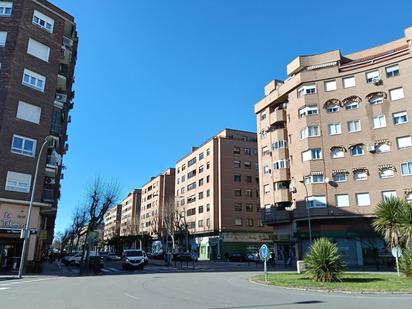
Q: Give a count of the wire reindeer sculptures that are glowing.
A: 0